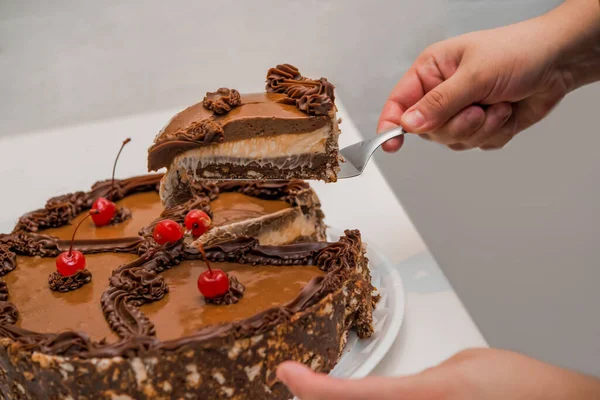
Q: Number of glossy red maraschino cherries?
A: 5